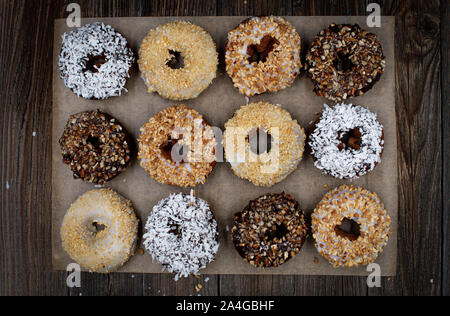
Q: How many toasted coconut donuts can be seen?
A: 3